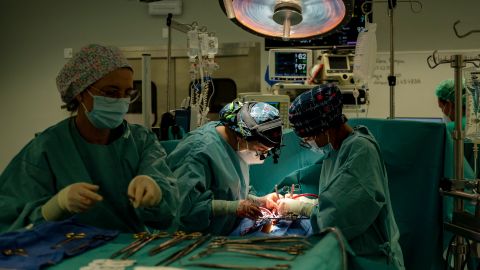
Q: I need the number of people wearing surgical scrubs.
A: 4